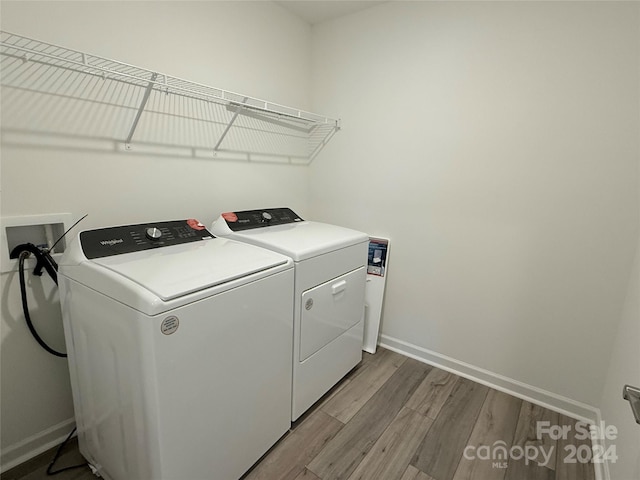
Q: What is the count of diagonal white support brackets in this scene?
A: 2